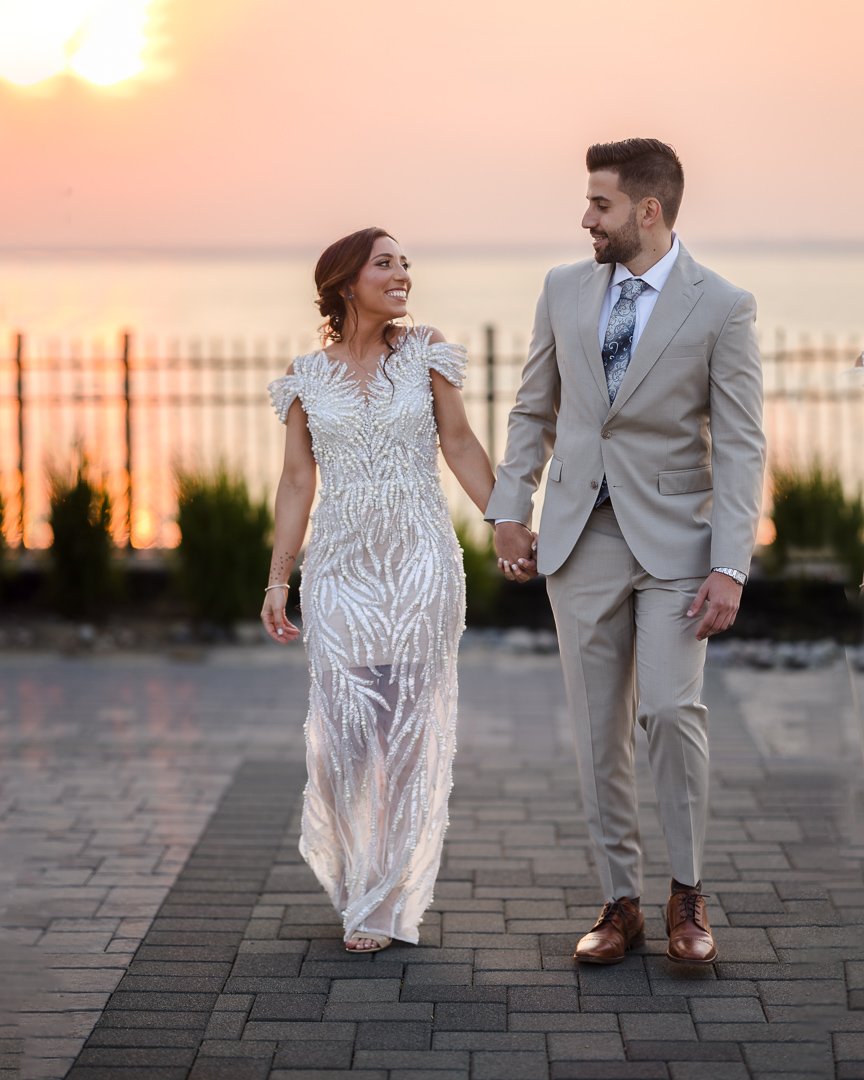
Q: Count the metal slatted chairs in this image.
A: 0